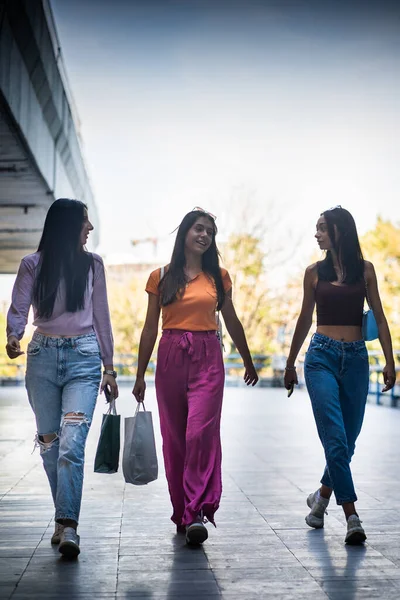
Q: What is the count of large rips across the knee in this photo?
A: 2